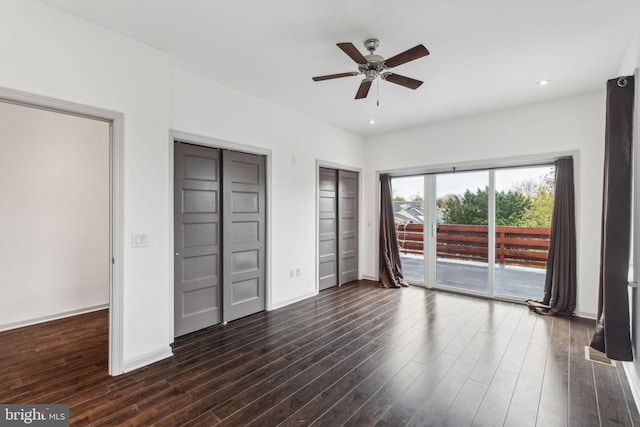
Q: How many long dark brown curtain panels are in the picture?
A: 3